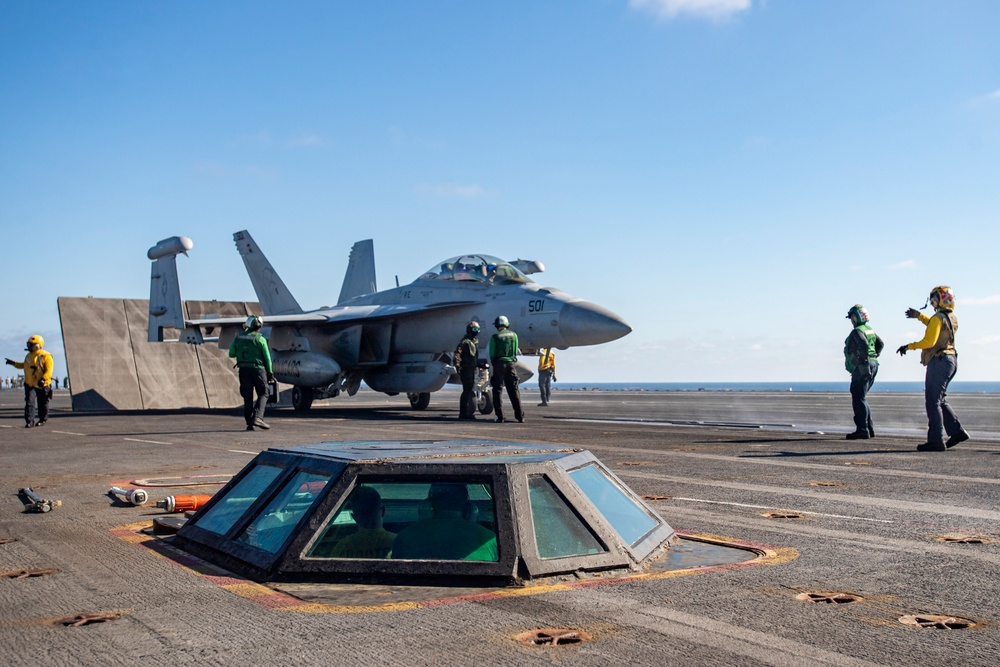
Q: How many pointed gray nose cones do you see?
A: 1